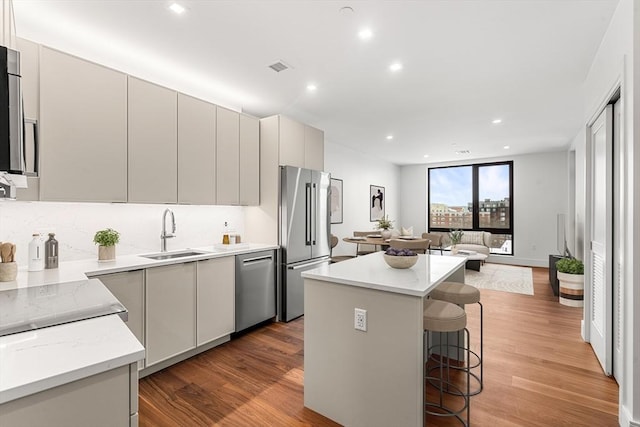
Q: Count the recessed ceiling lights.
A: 8